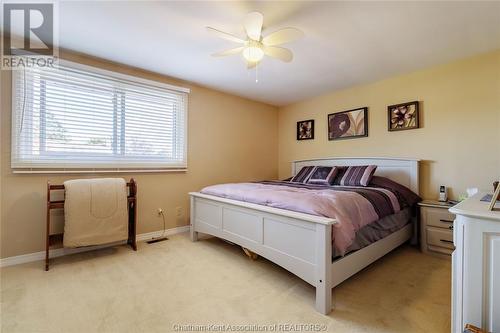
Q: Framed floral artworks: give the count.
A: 3